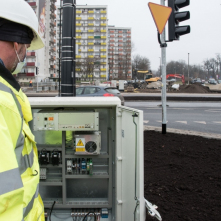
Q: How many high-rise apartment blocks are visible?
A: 3